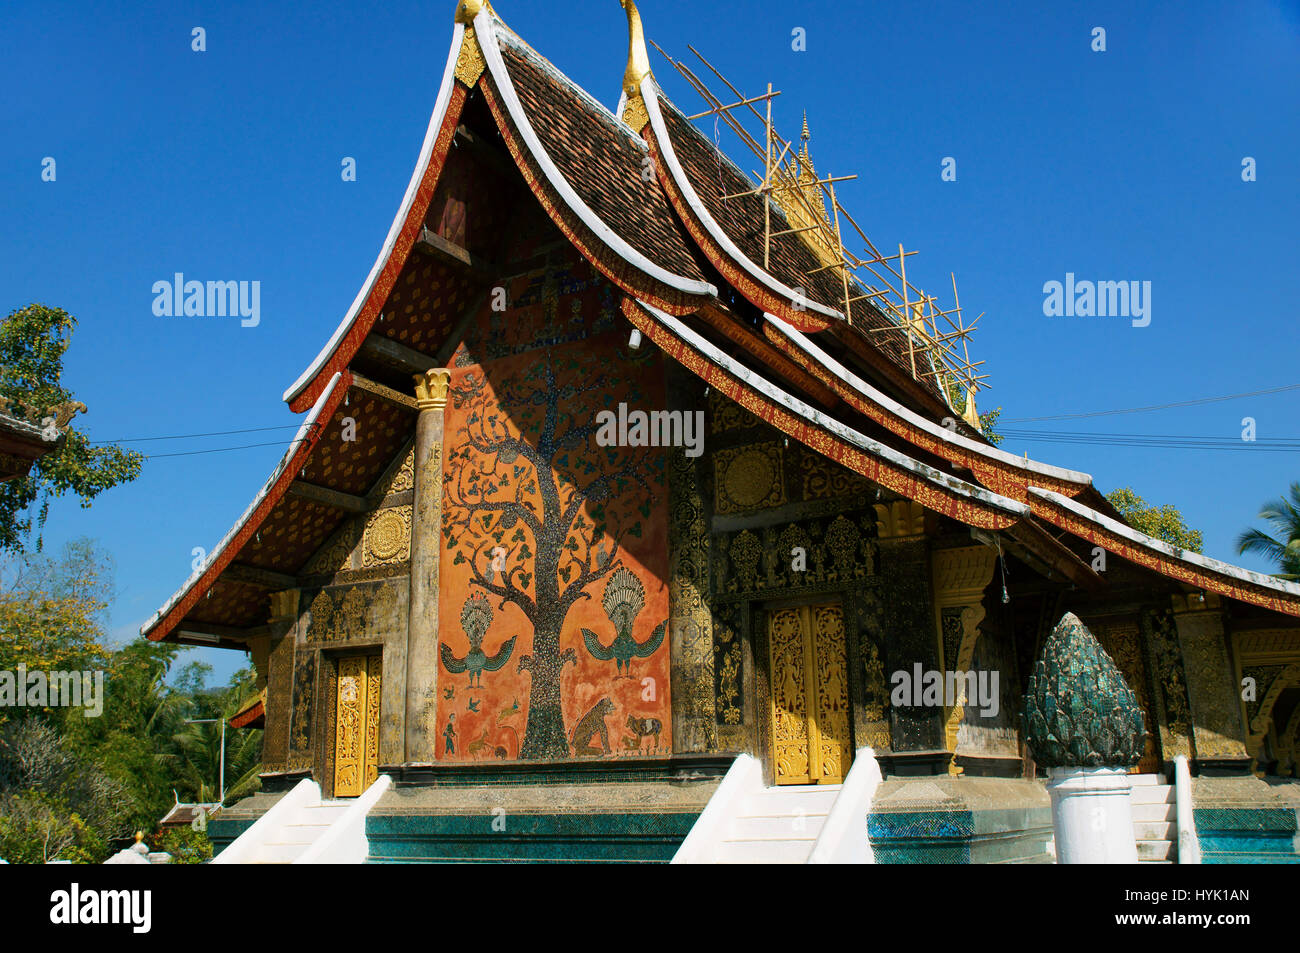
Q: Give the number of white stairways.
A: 3